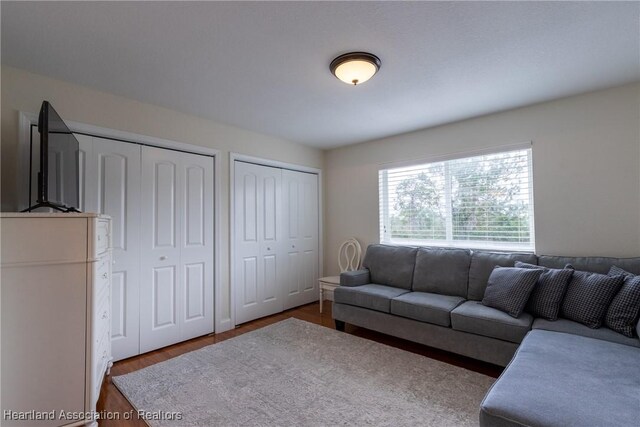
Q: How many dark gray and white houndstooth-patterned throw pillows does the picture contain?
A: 4